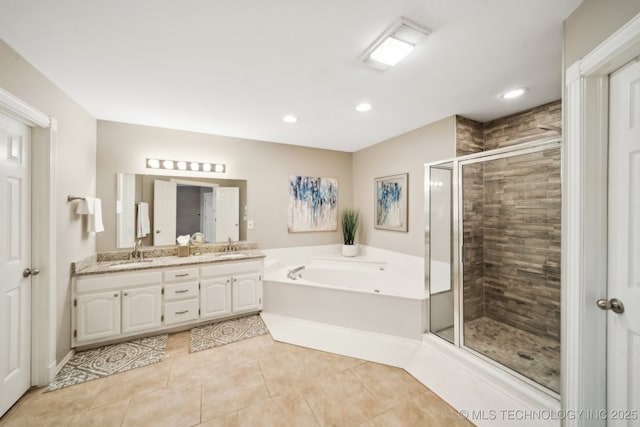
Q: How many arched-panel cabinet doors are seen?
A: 4